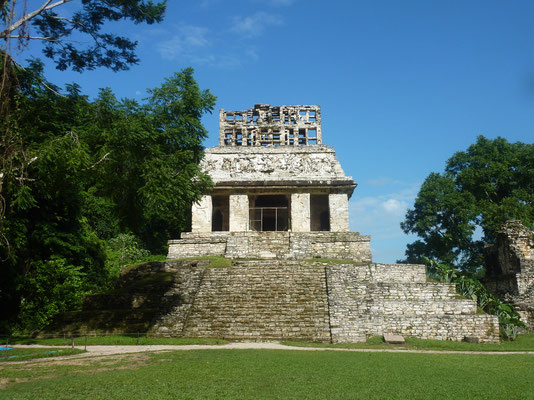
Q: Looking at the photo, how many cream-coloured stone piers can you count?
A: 4